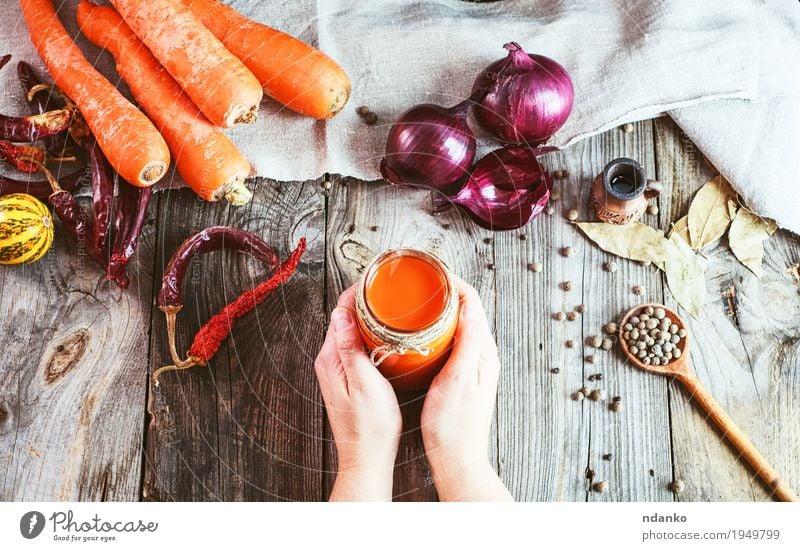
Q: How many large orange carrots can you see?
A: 4